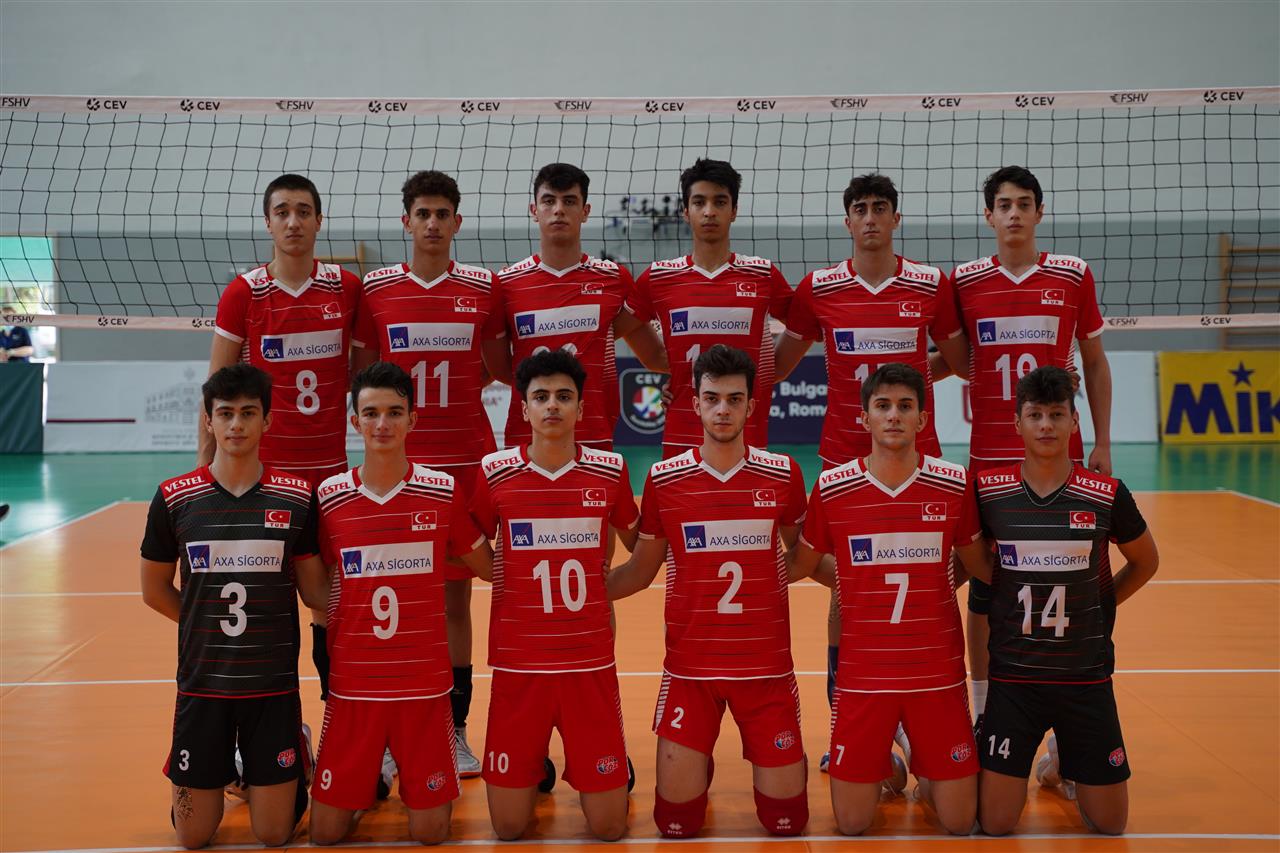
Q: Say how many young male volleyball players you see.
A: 12